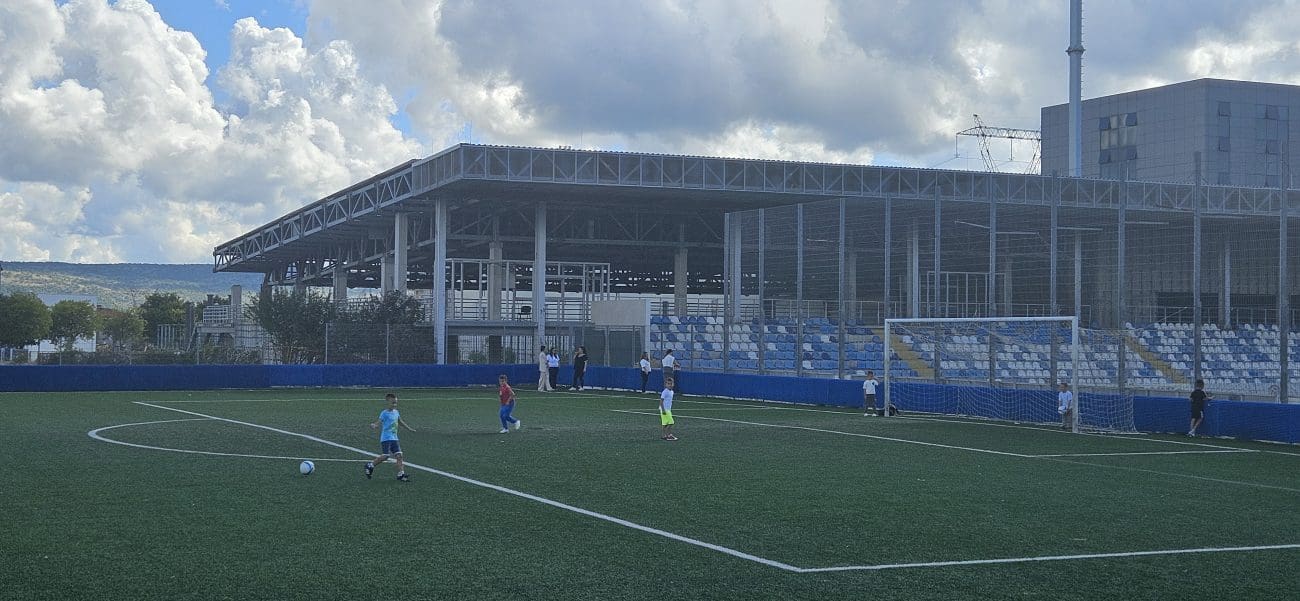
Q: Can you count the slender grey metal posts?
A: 11